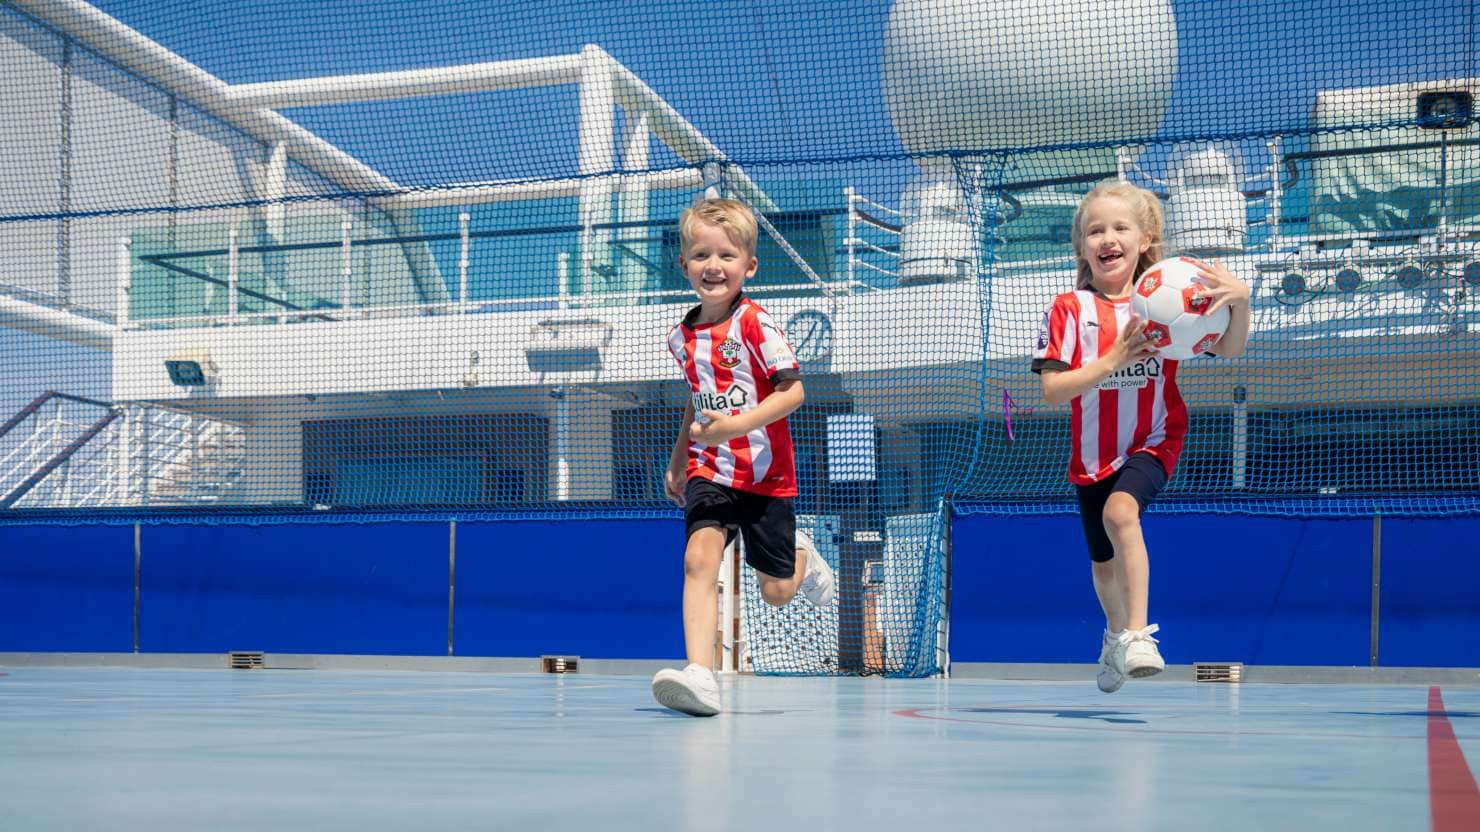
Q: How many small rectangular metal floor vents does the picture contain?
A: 3